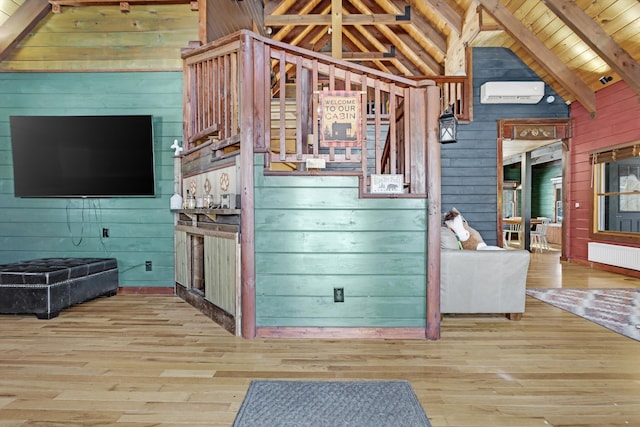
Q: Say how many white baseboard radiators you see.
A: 1